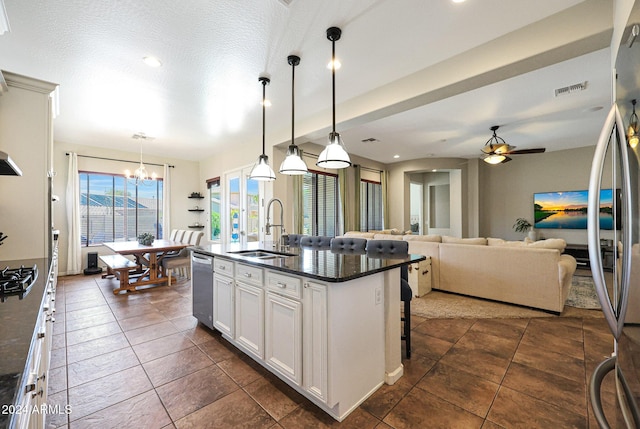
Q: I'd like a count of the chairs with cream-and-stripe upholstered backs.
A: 4